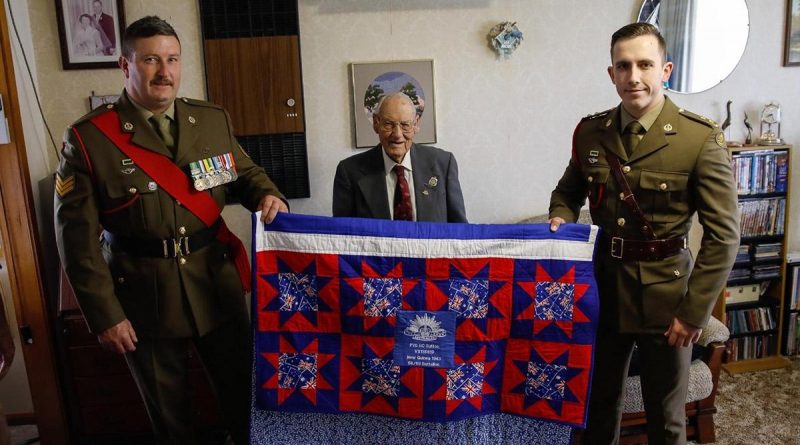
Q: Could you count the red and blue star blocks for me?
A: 8